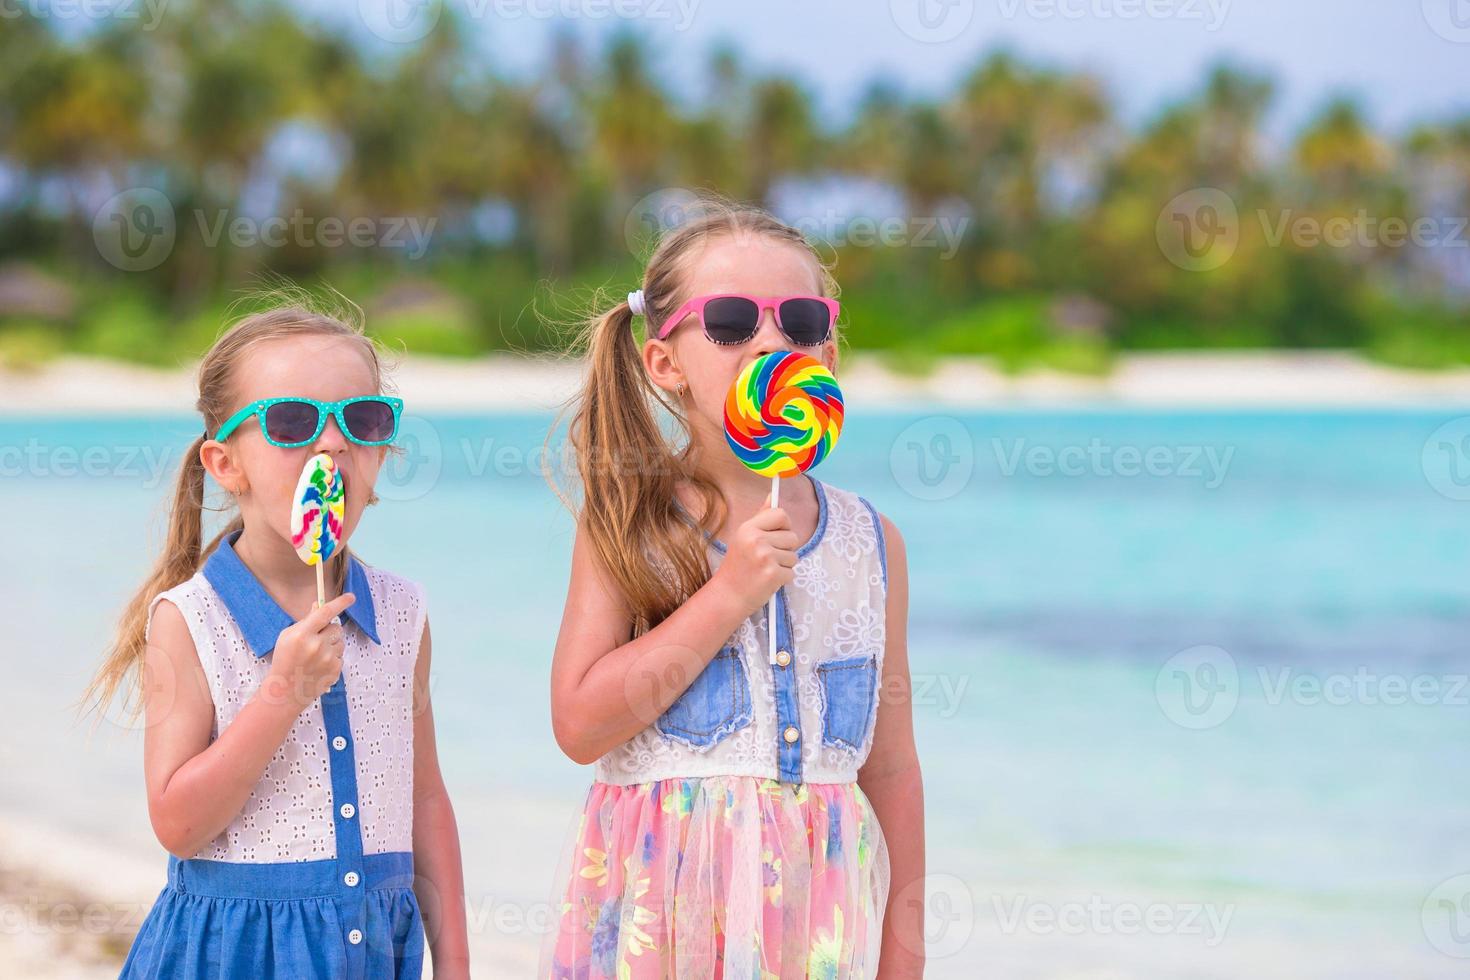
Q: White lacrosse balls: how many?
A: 0